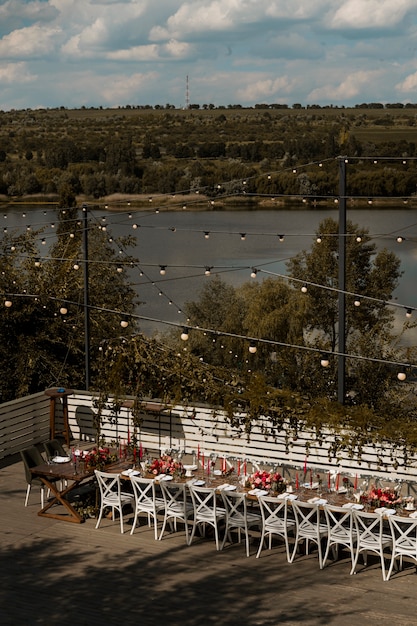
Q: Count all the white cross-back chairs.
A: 10